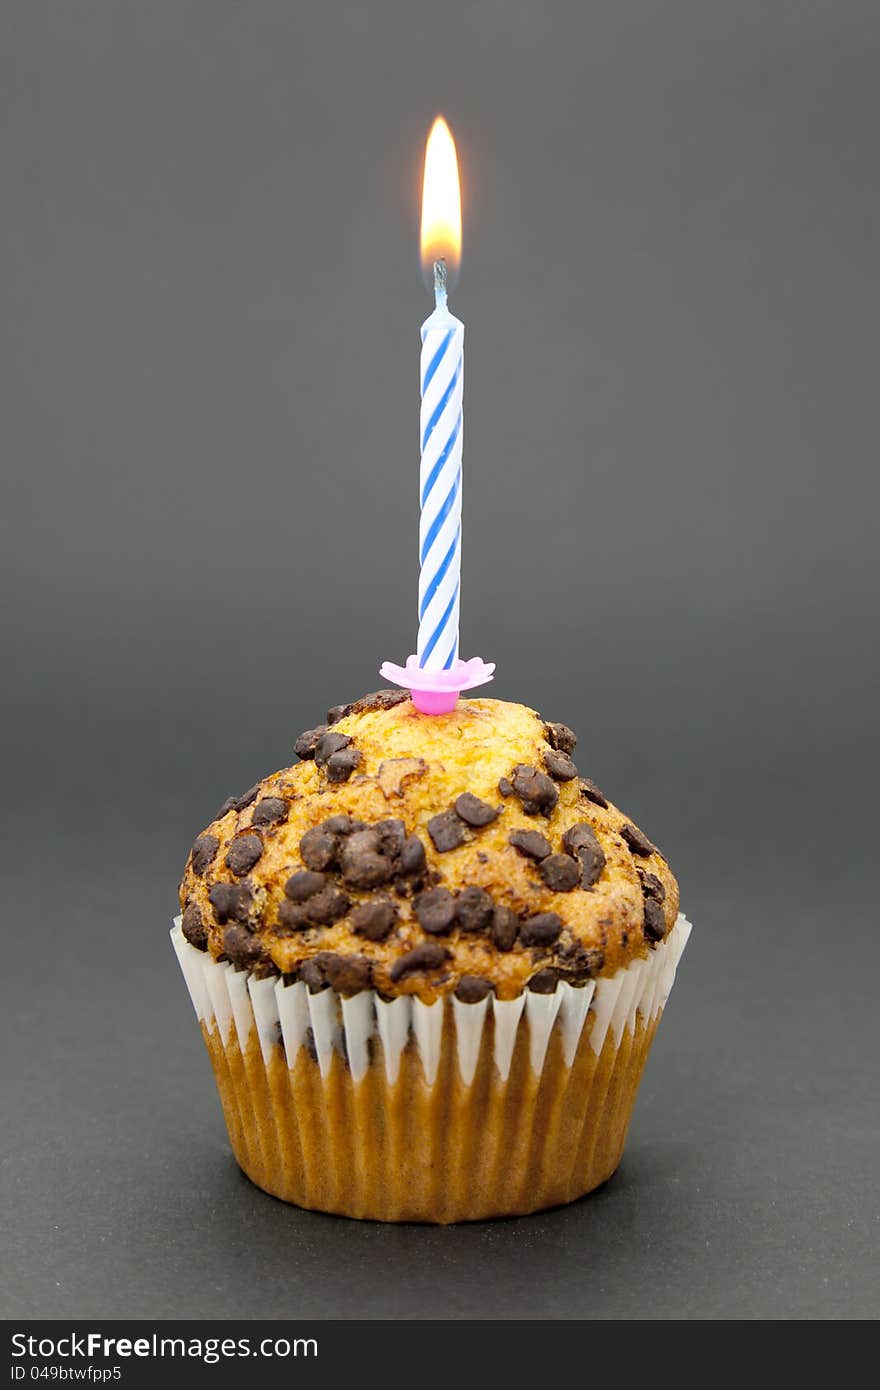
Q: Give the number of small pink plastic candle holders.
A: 1